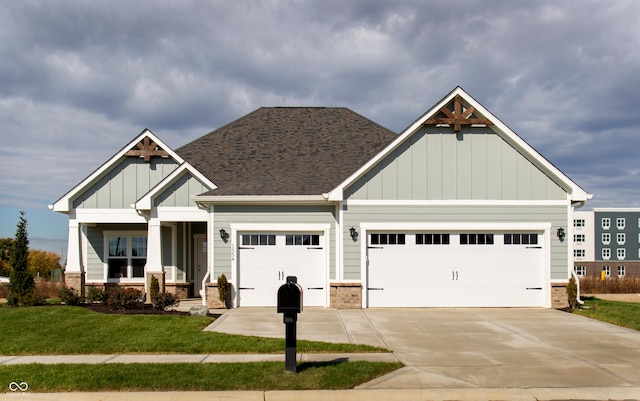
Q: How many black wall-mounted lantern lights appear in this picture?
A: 3